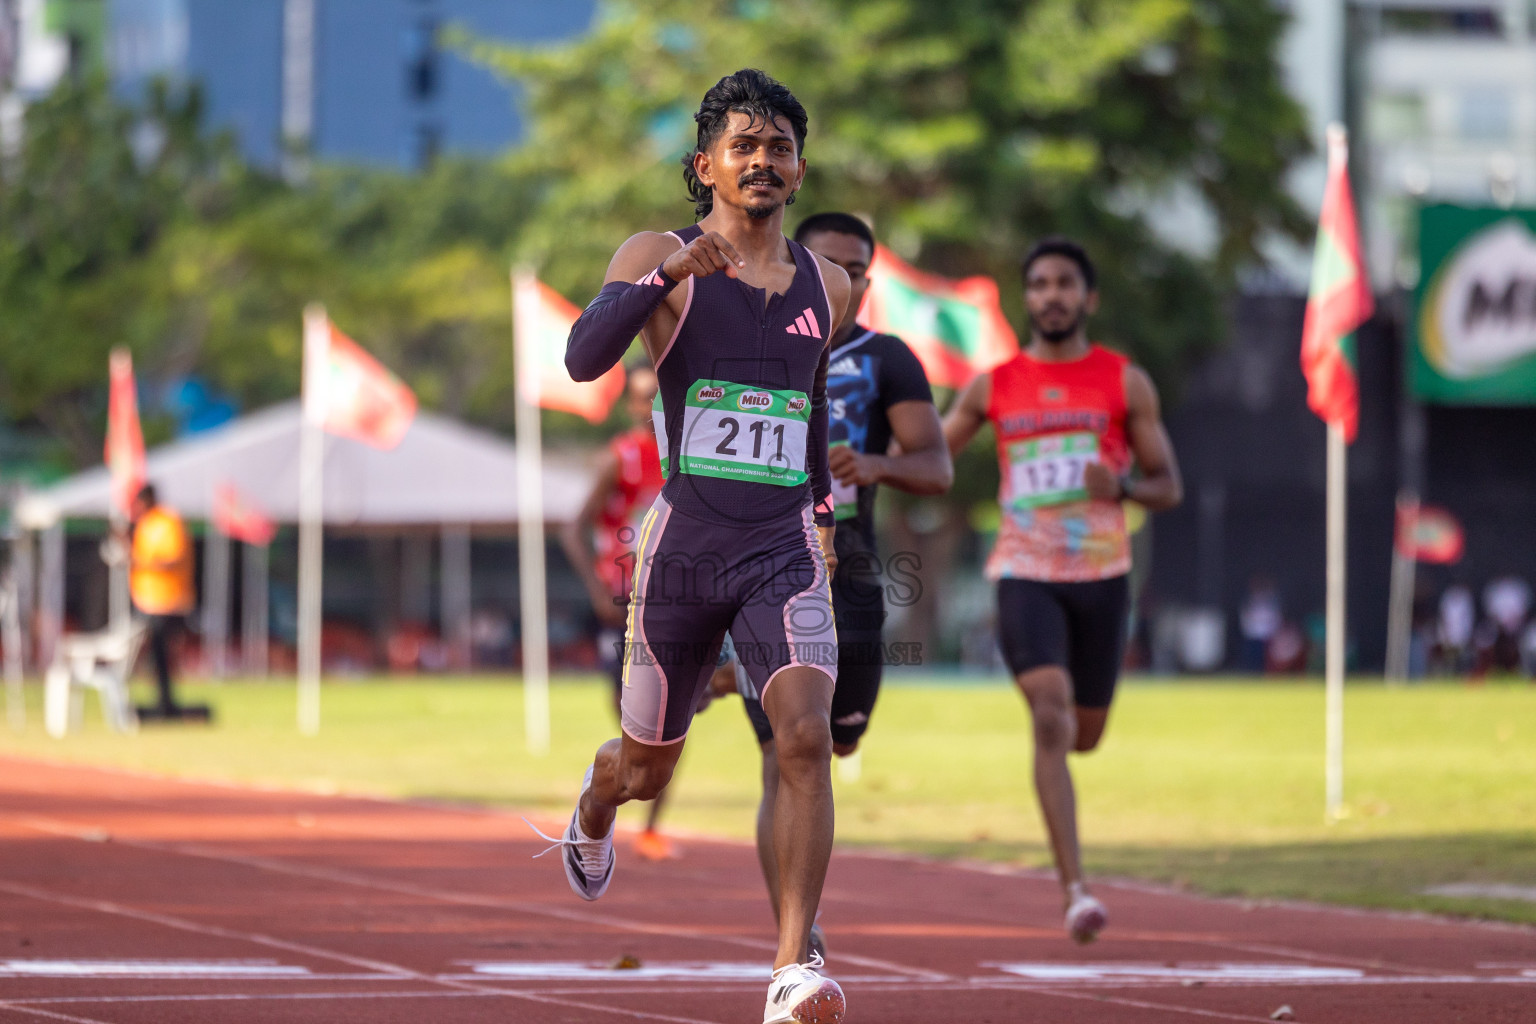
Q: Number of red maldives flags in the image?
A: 7